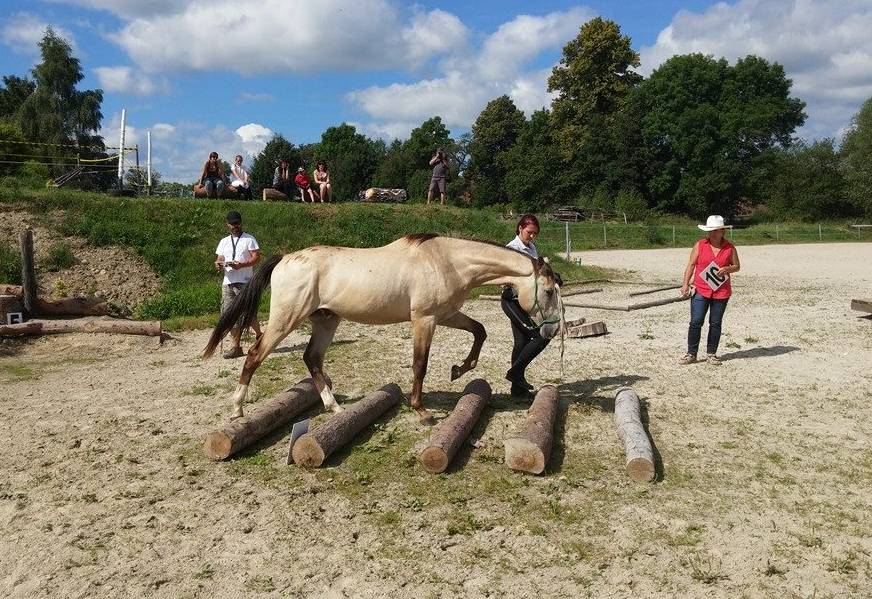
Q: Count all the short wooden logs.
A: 5